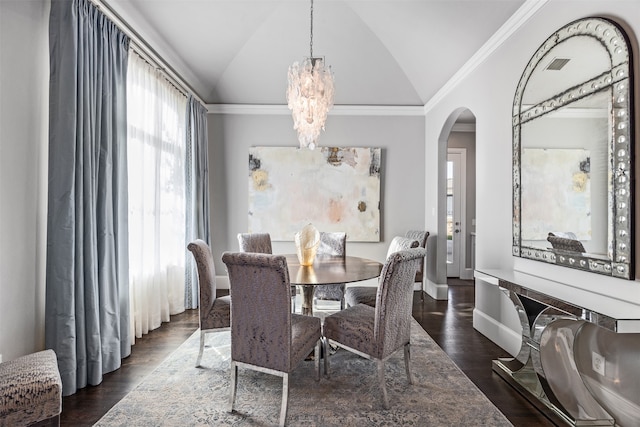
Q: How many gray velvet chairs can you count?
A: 7